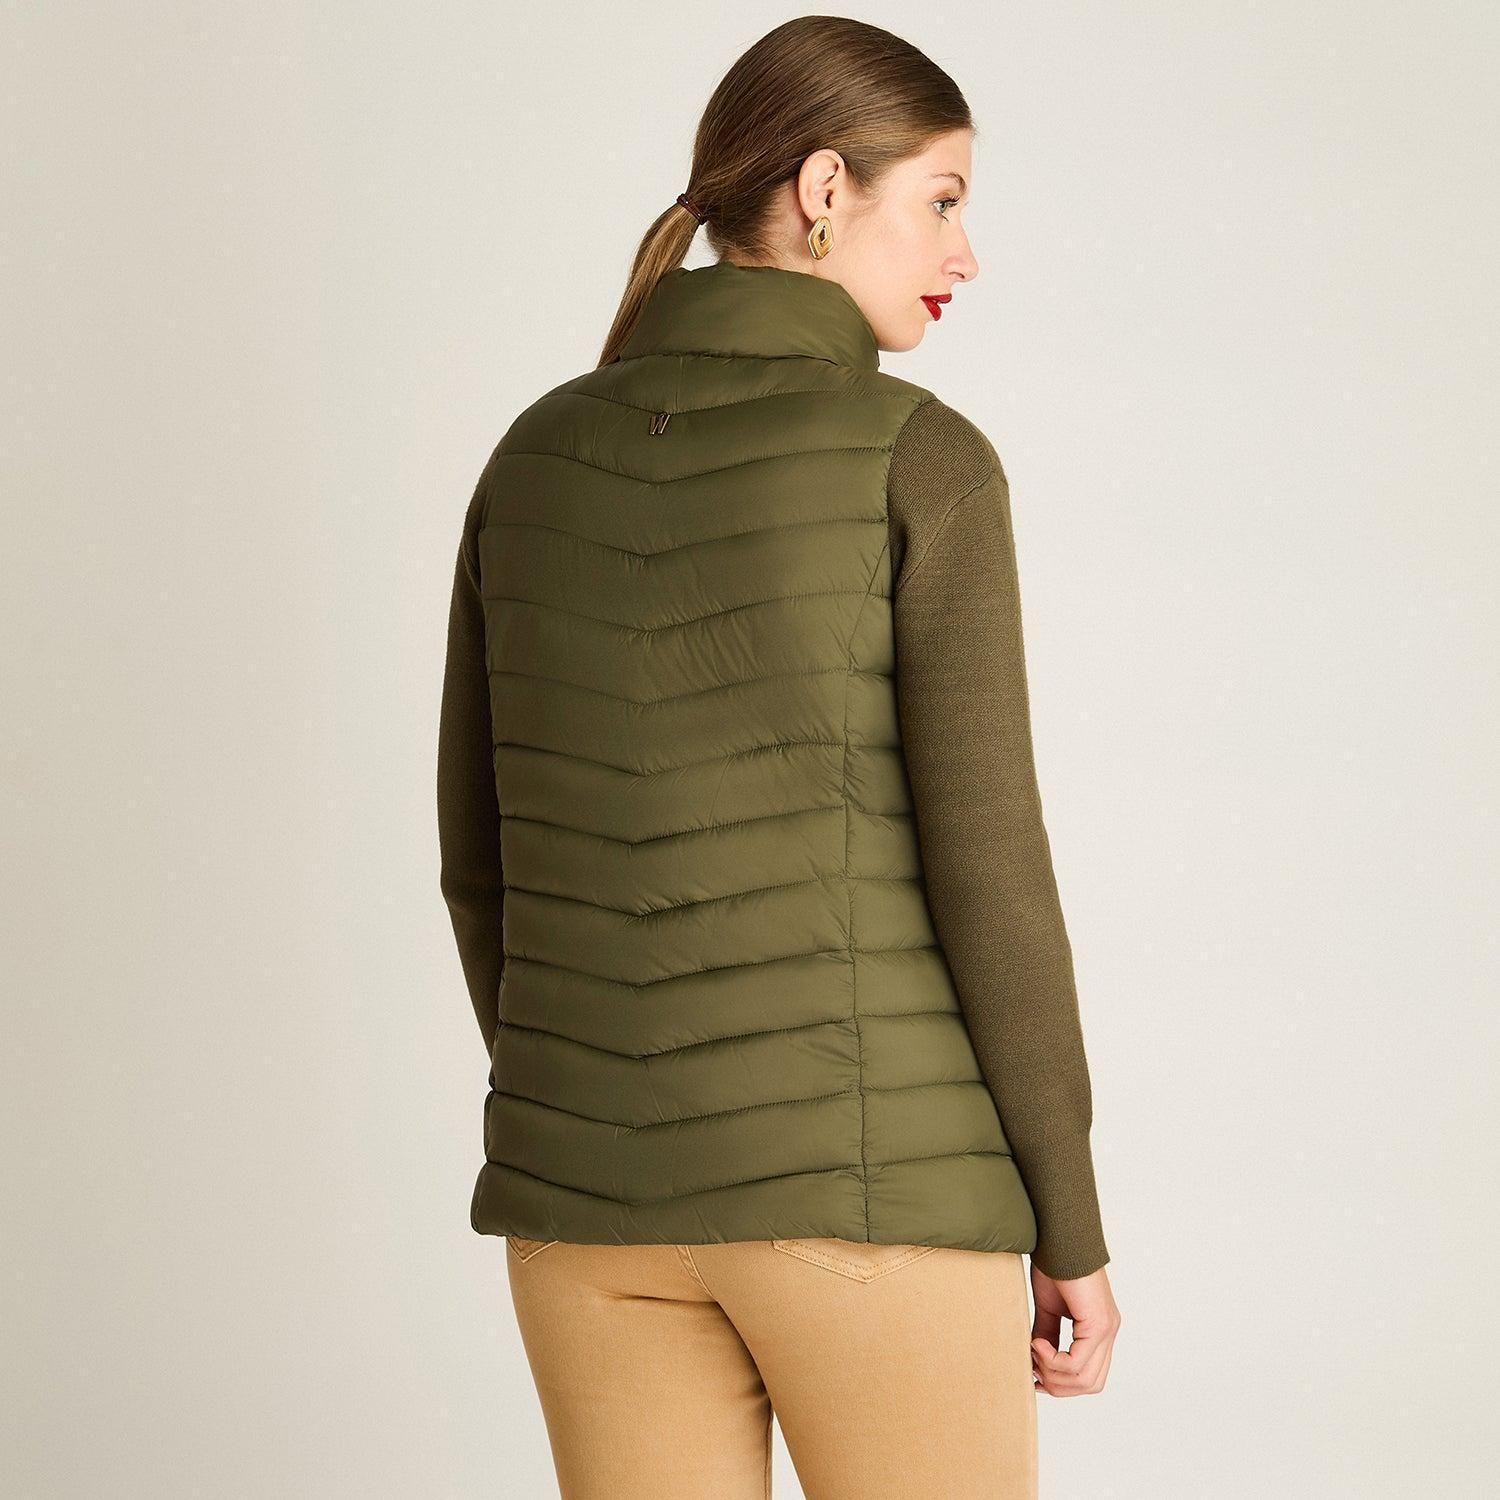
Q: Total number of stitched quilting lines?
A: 12